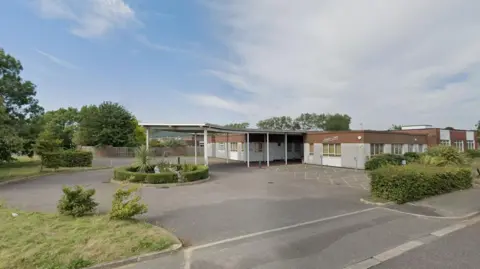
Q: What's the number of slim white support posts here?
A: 7